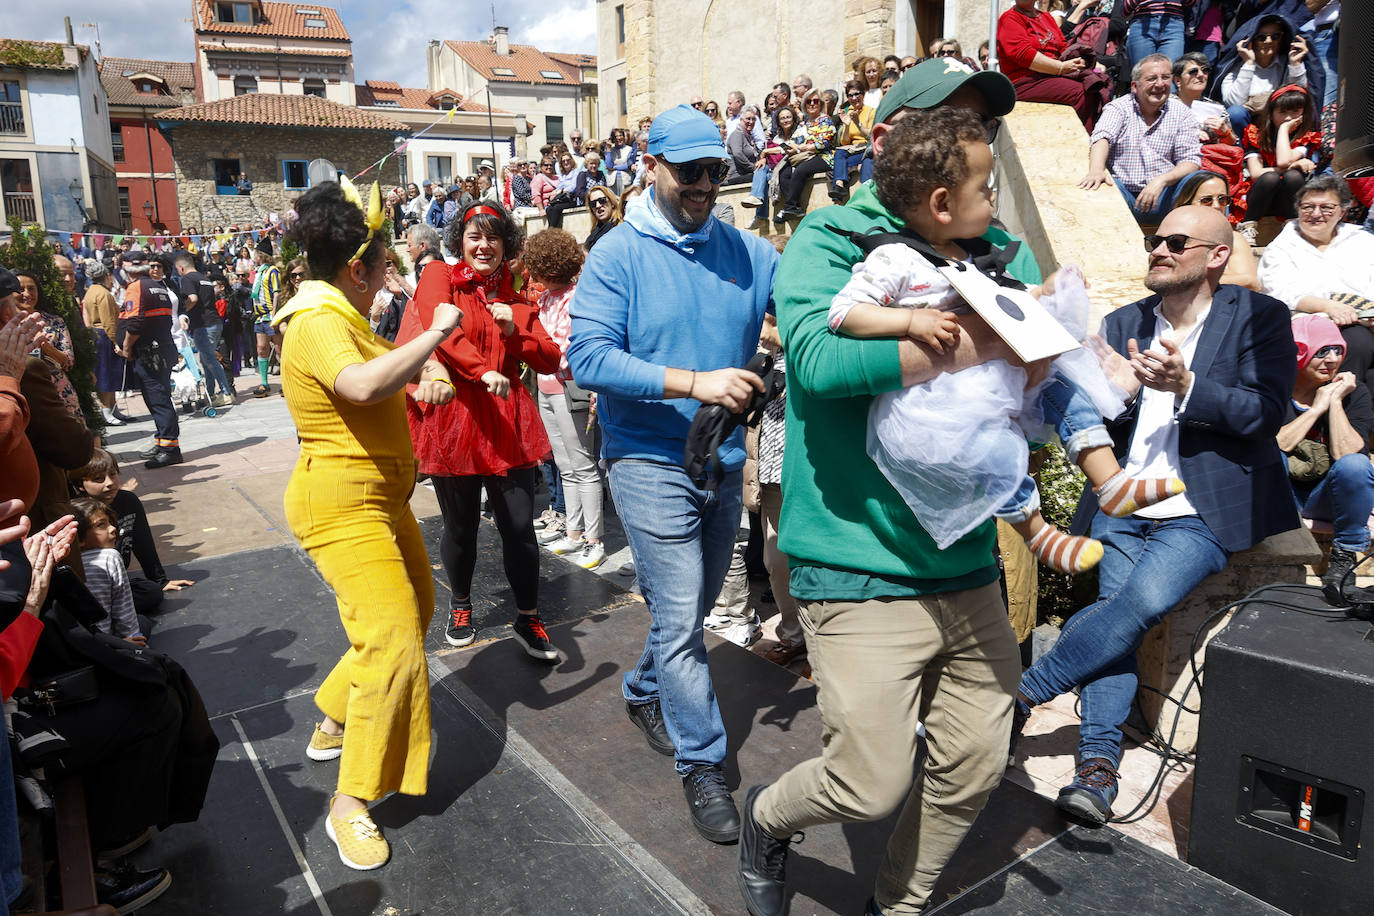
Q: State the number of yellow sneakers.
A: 2